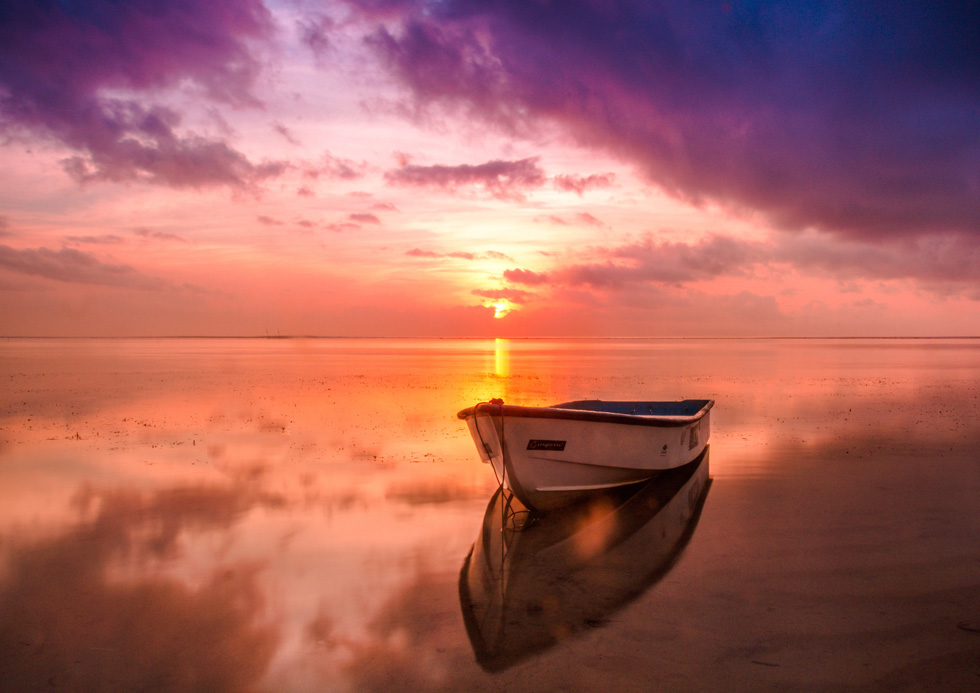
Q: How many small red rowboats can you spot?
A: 0